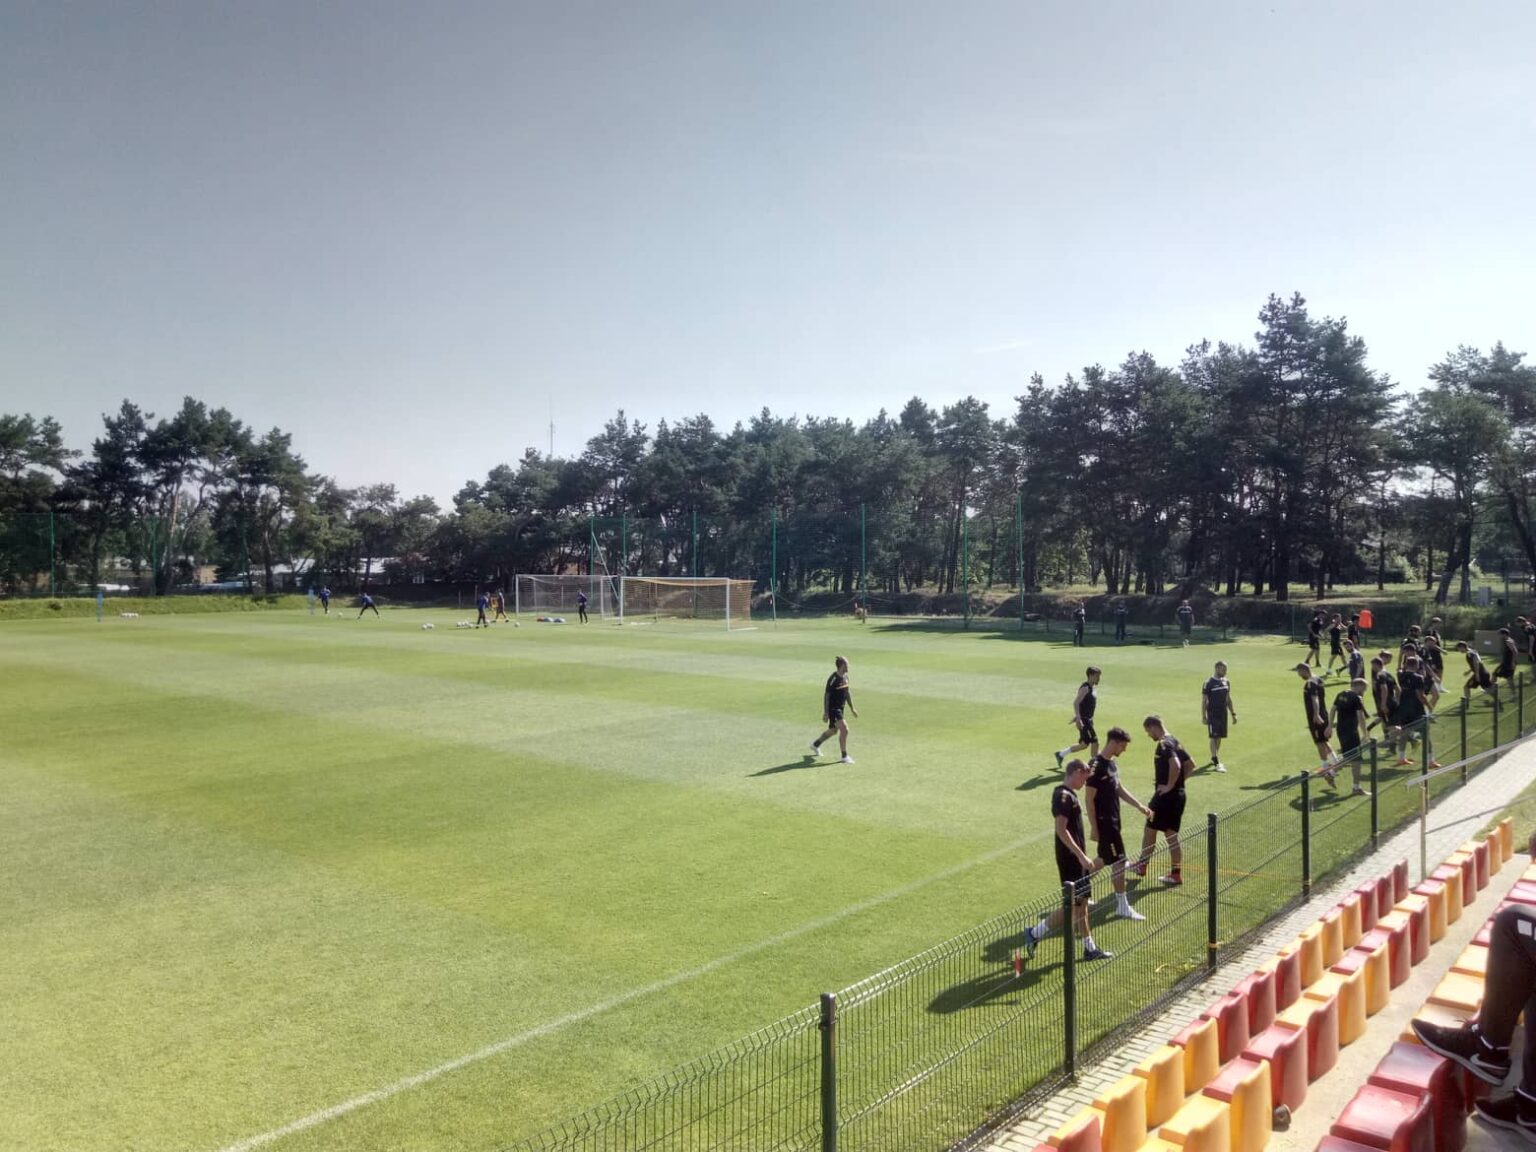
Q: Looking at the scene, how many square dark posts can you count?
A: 9